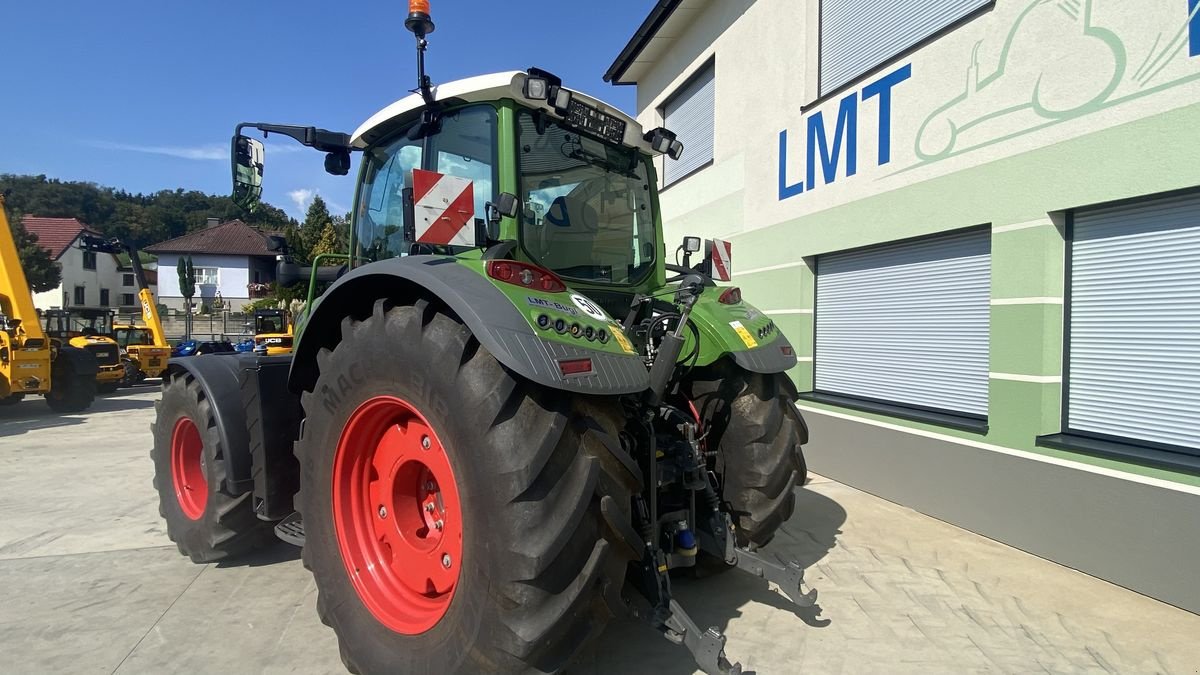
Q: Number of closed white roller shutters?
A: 4